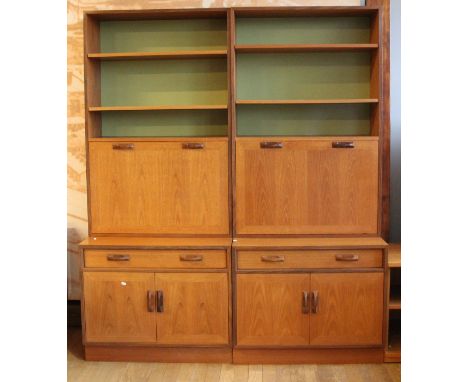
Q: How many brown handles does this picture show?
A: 12